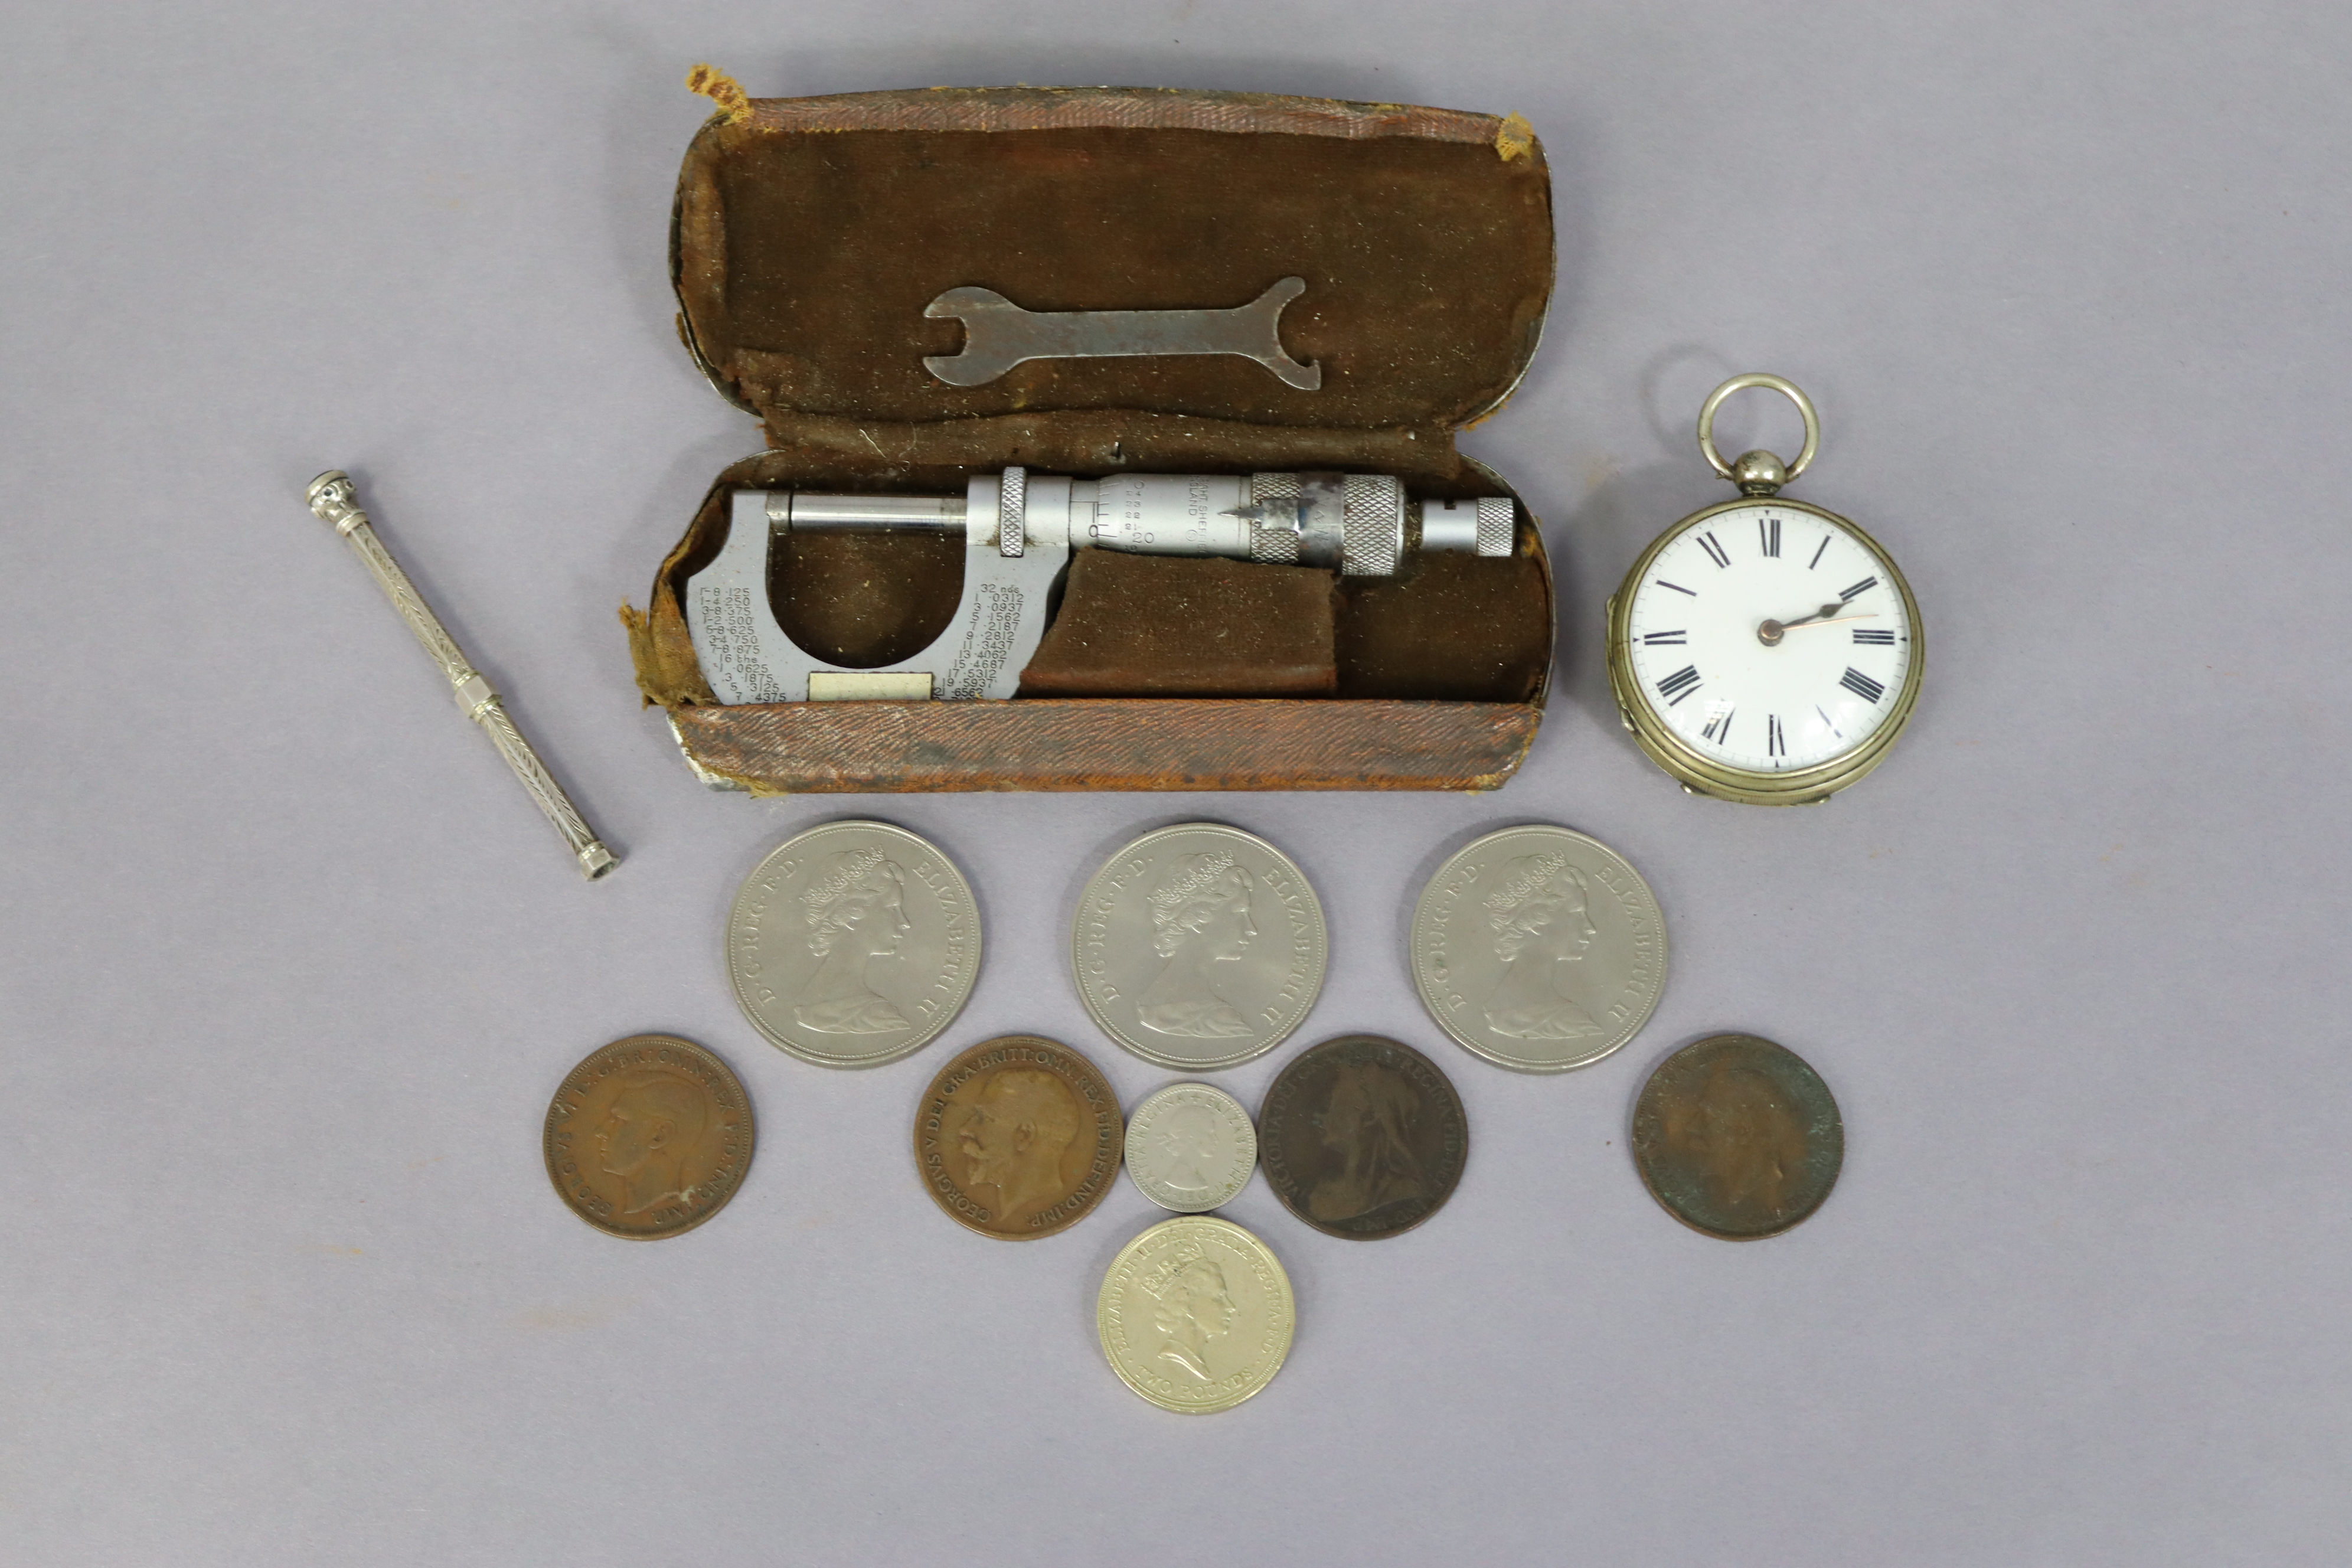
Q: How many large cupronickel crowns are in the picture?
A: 3